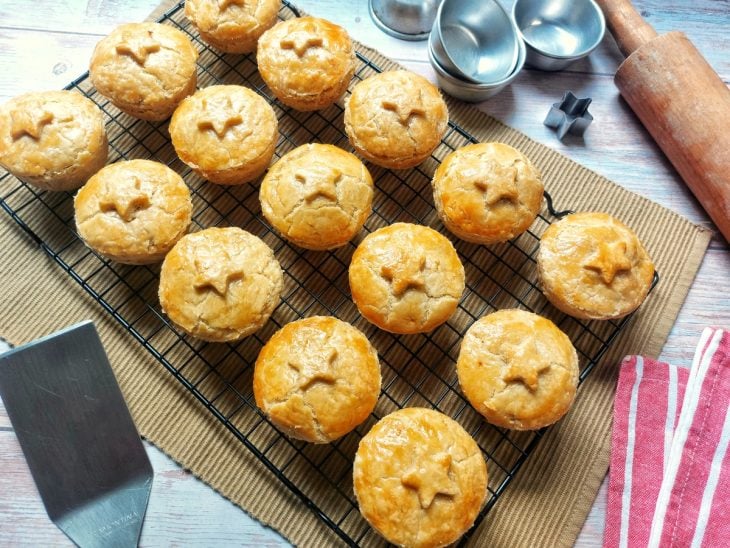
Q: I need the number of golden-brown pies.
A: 15